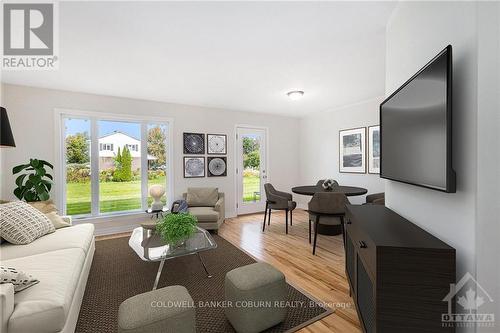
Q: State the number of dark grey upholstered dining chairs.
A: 4